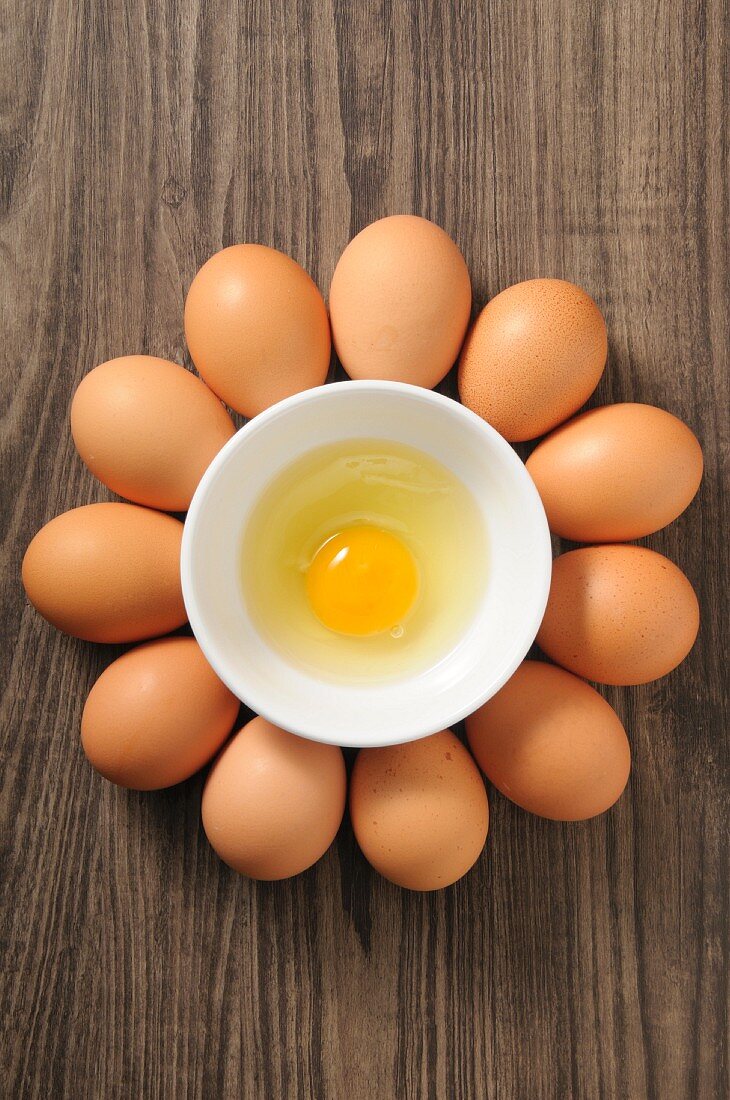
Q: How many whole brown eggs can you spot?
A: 11